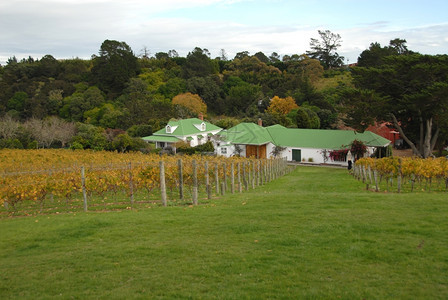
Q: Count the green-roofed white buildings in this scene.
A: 2